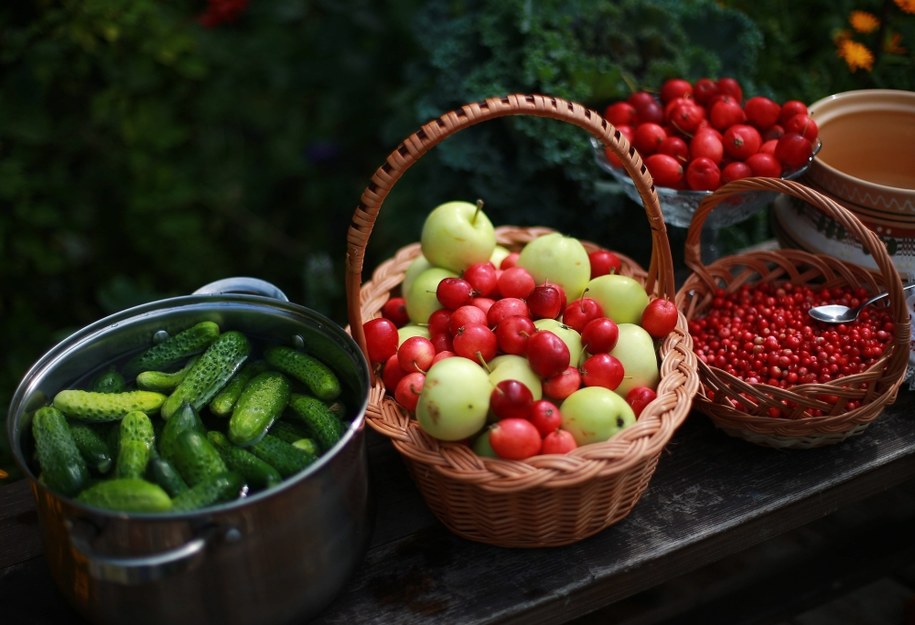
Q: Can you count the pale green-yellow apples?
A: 13